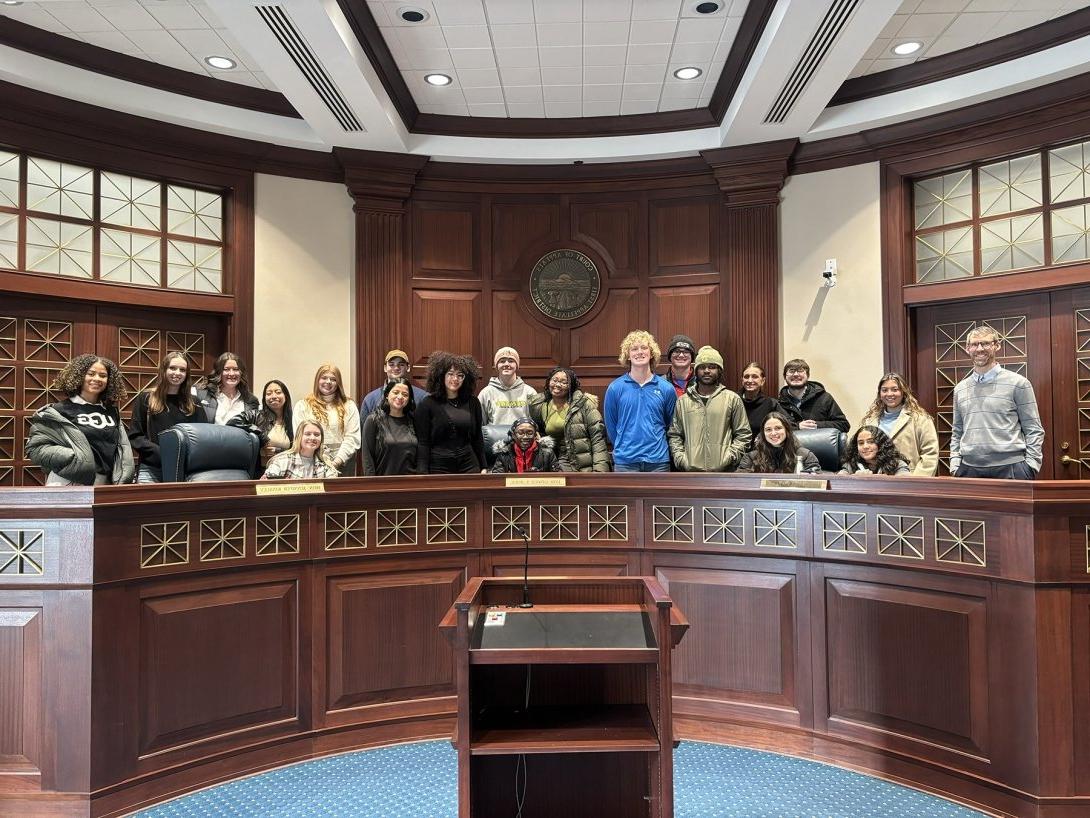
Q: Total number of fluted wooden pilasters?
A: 2